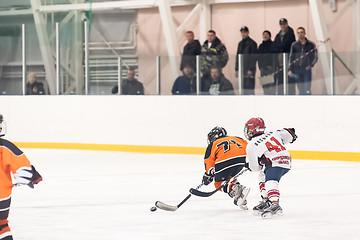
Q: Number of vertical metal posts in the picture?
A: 9